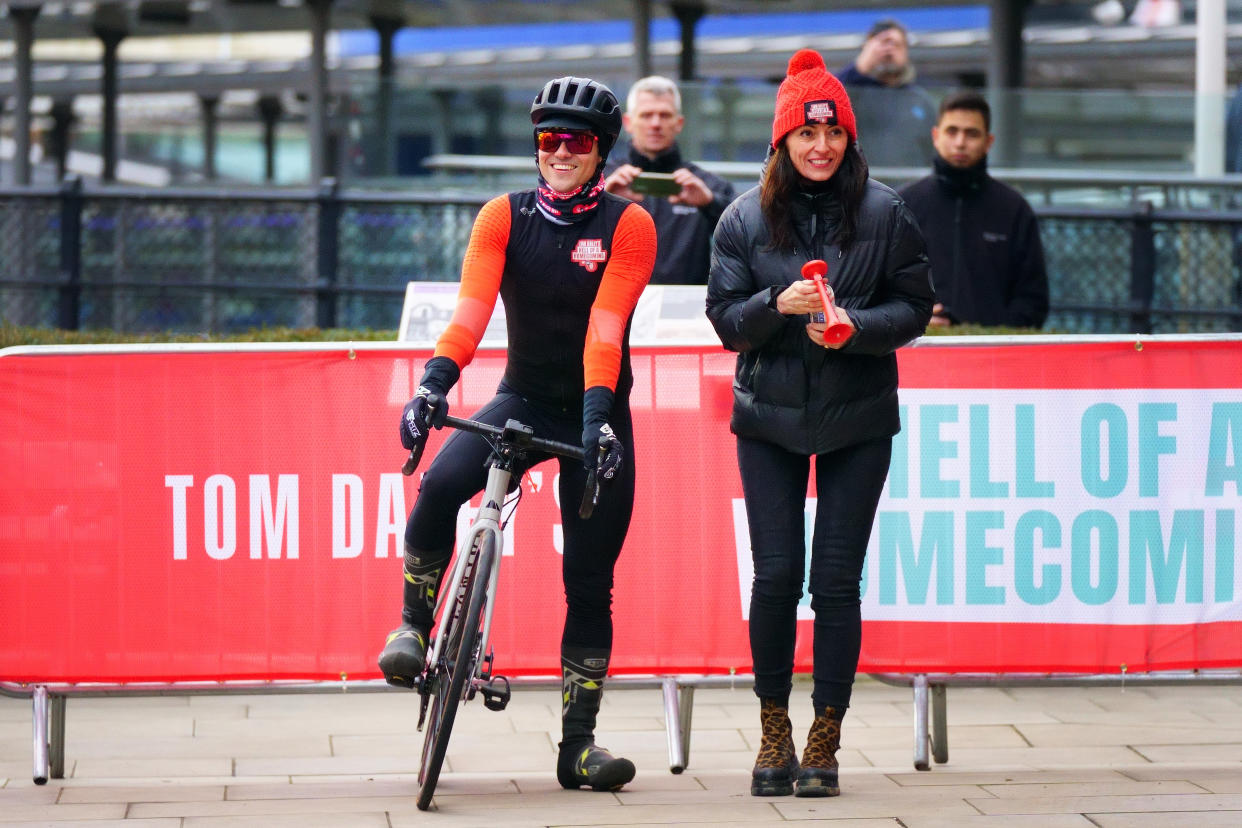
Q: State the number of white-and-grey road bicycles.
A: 1